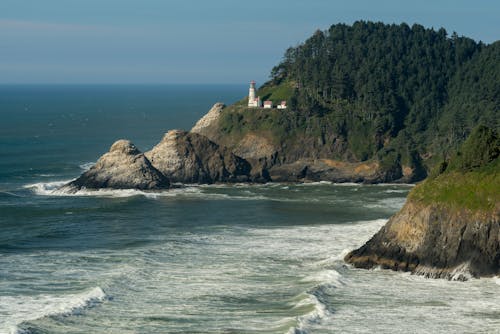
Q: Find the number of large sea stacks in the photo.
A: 2